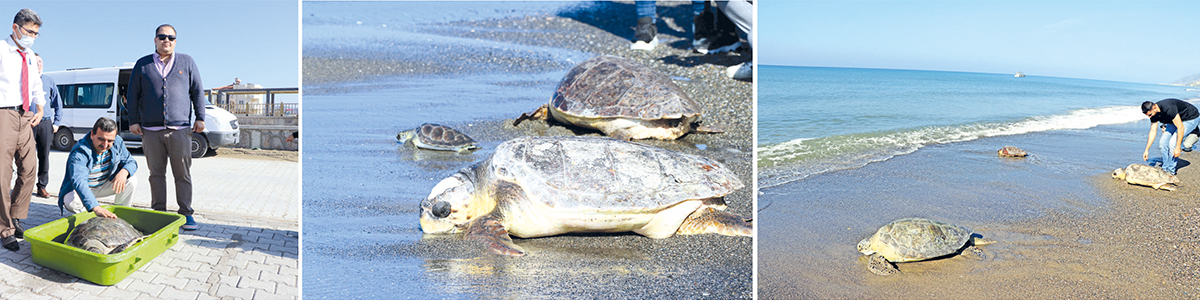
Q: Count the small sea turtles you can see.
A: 1